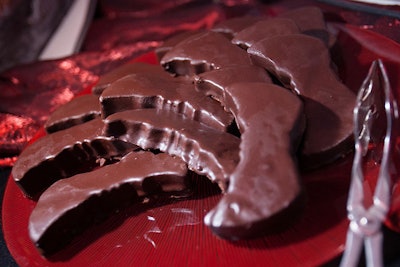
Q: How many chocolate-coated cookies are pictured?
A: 14